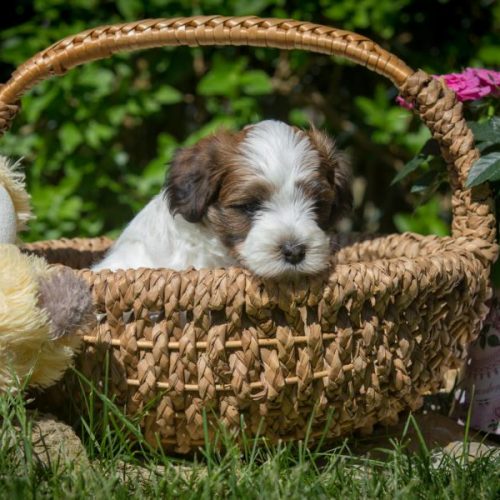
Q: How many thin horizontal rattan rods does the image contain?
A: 2